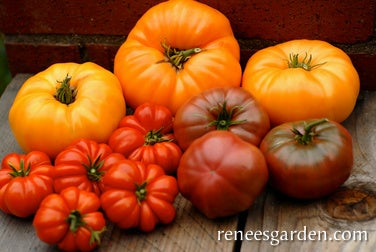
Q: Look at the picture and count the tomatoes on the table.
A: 11